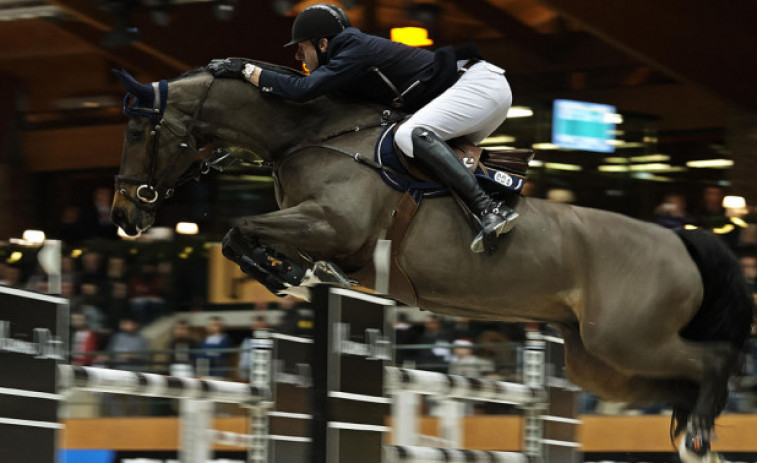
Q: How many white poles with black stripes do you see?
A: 3